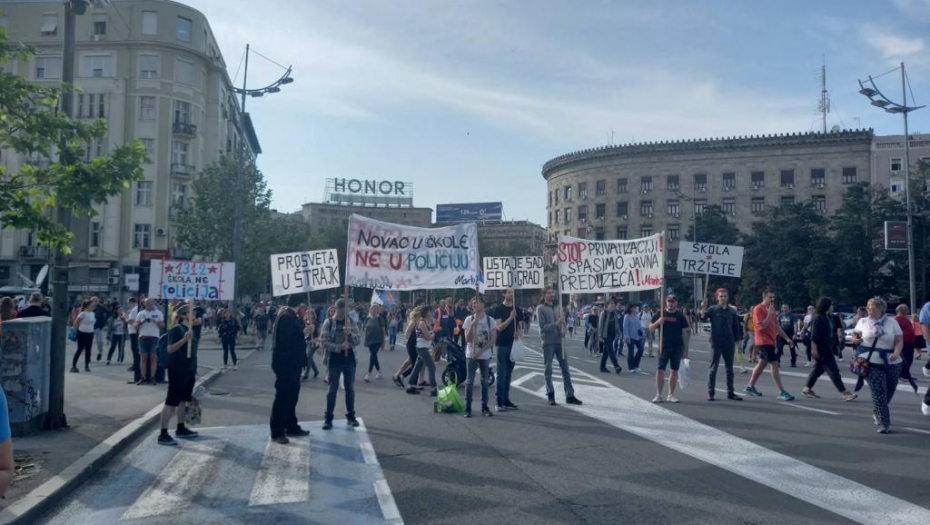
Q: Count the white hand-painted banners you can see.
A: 6